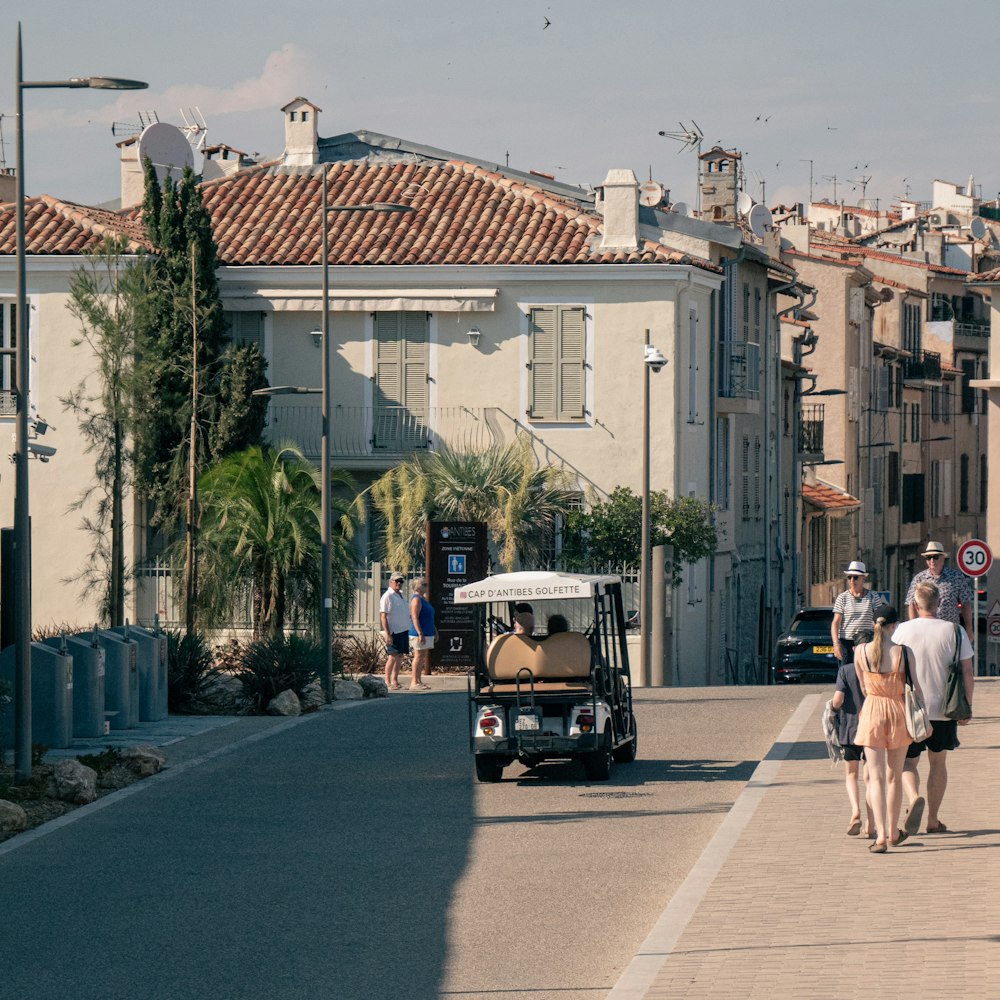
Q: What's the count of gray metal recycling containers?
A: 4